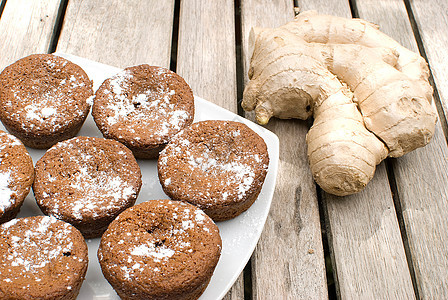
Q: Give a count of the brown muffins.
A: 7